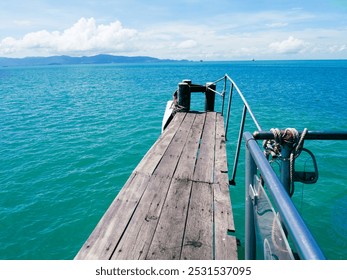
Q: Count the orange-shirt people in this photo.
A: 0